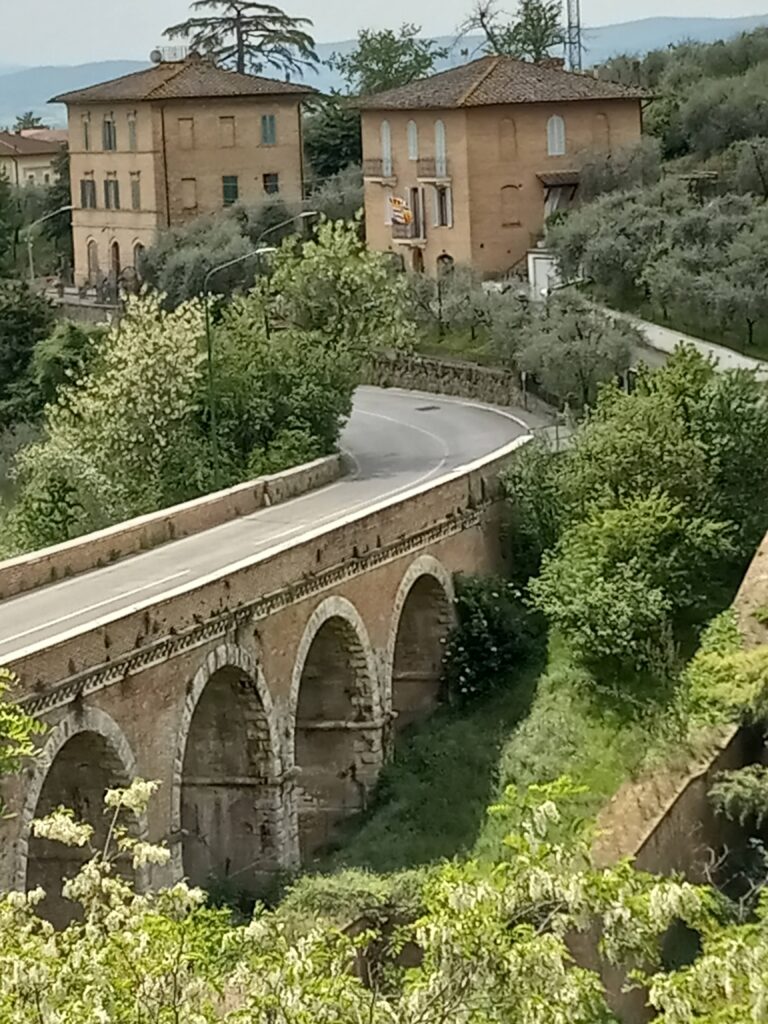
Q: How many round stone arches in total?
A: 4